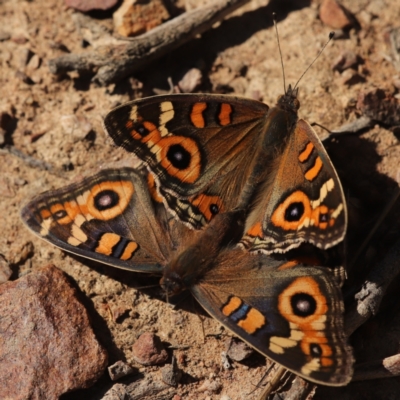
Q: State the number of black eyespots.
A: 9